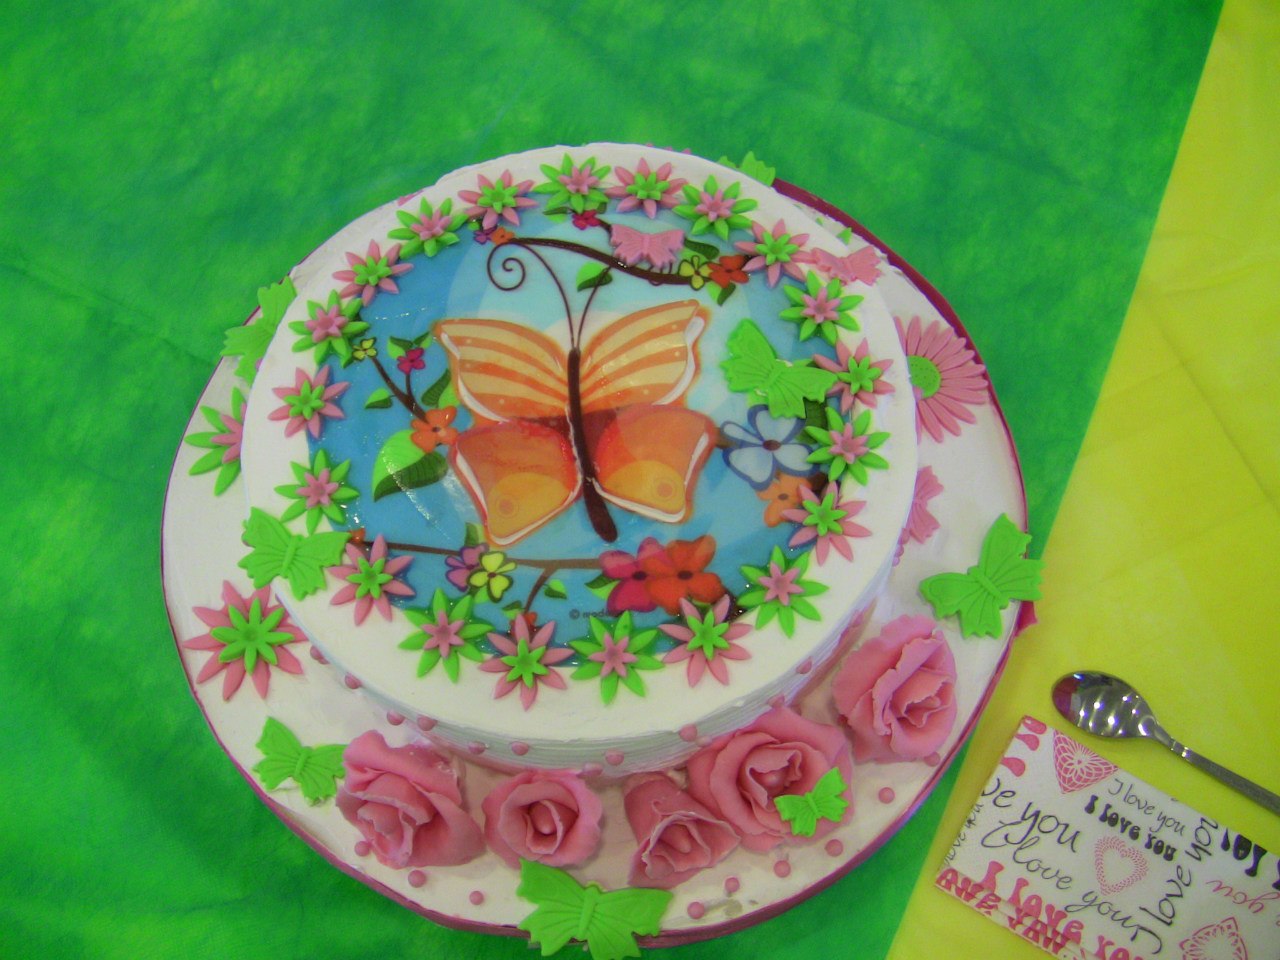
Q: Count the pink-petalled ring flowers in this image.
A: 10